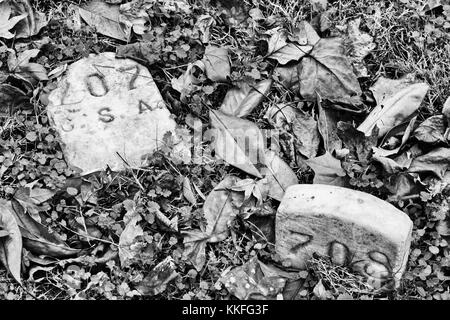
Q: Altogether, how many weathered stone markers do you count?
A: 2